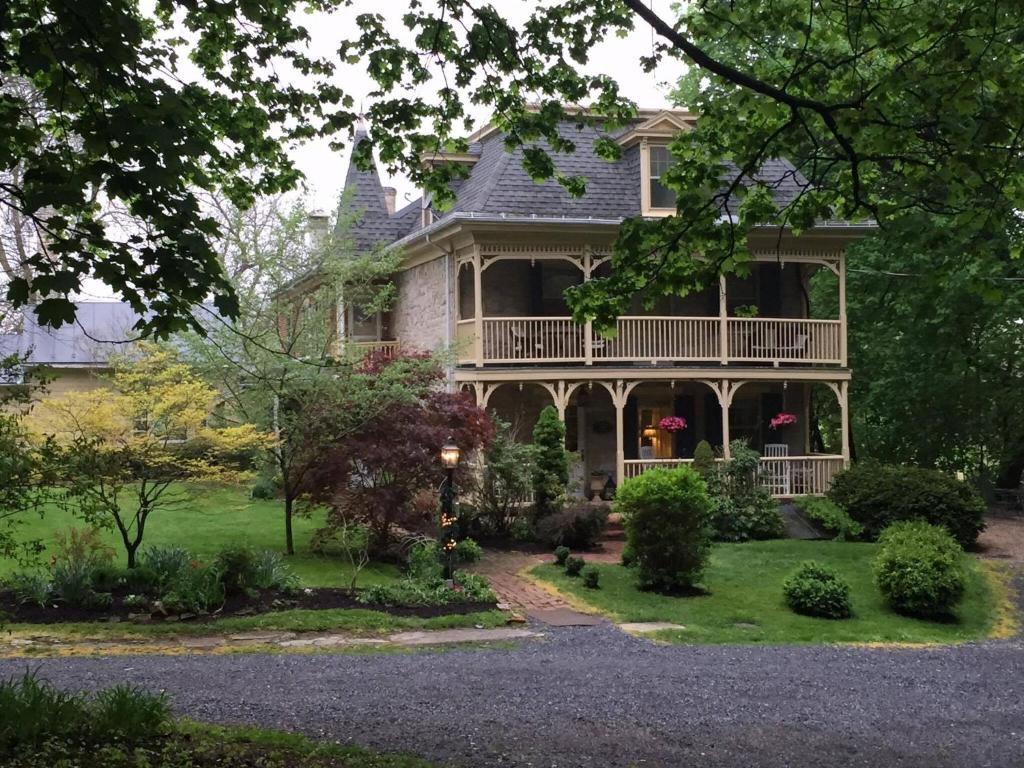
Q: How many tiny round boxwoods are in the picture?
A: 3